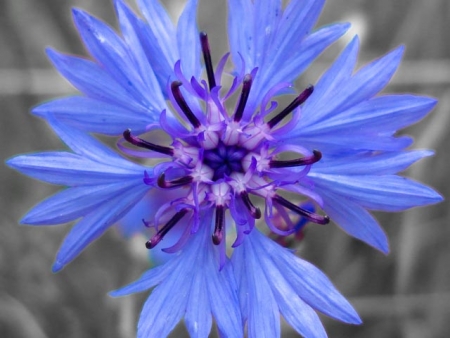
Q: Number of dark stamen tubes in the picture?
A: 11